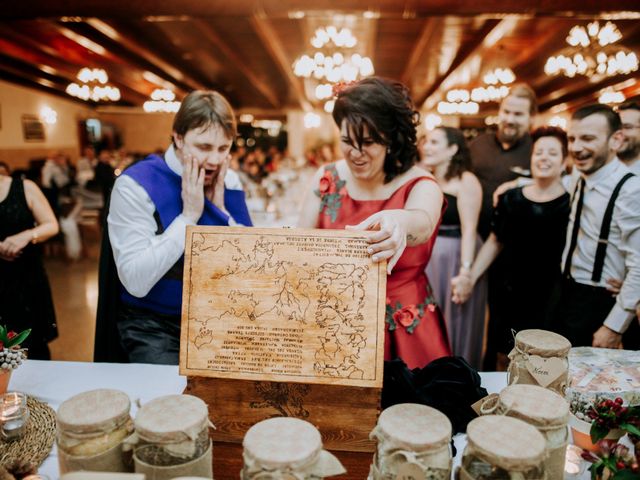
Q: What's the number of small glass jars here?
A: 7